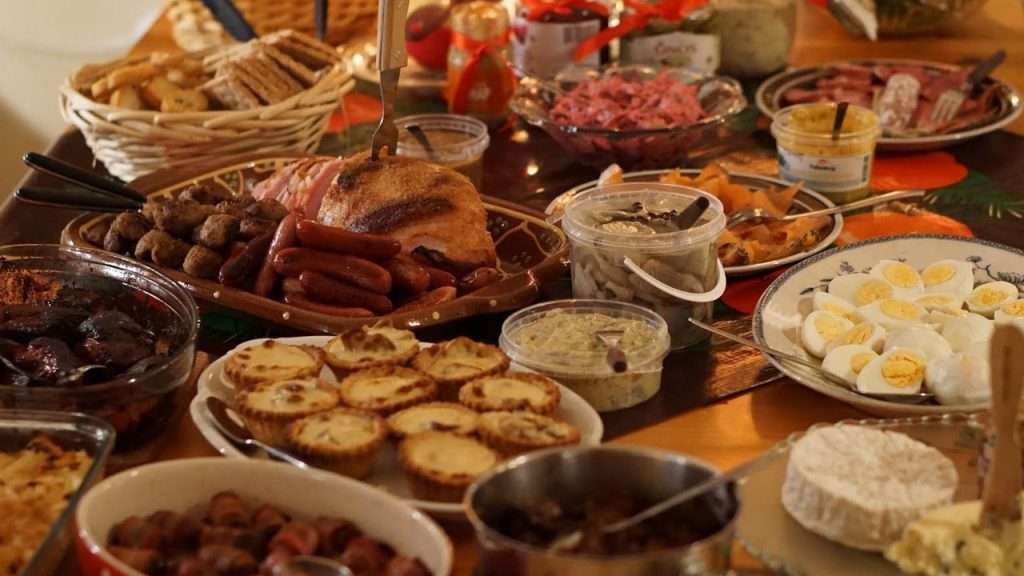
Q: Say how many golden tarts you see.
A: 10